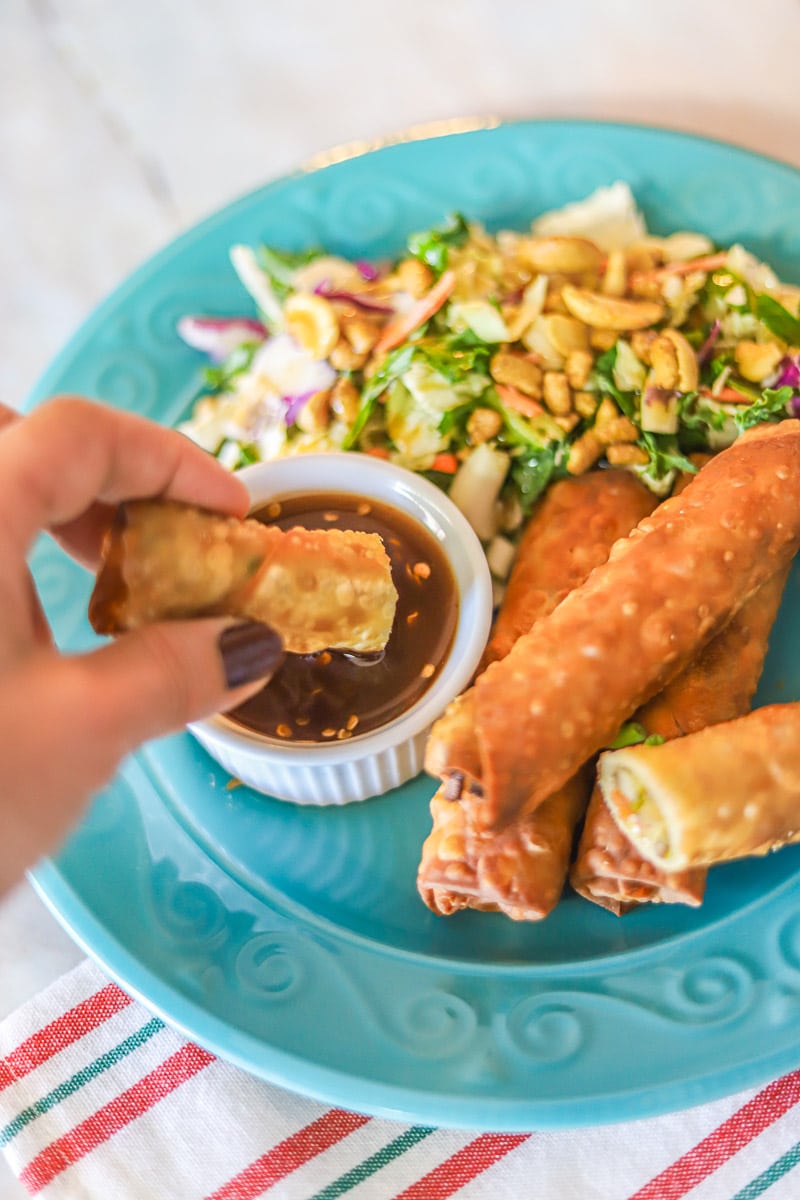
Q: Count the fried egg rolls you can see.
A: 5